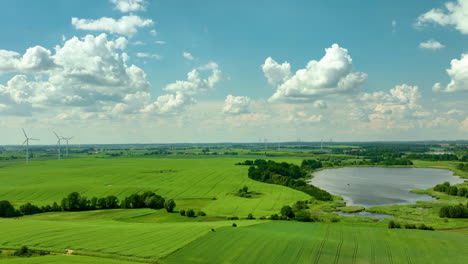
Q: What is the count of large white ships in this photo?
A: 0